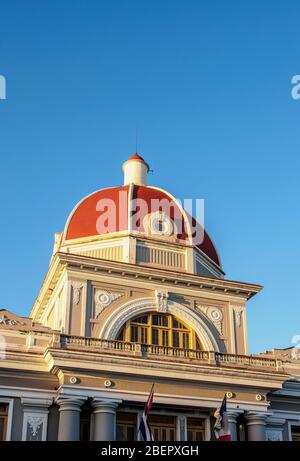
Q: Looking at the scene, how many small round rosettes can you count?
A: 4